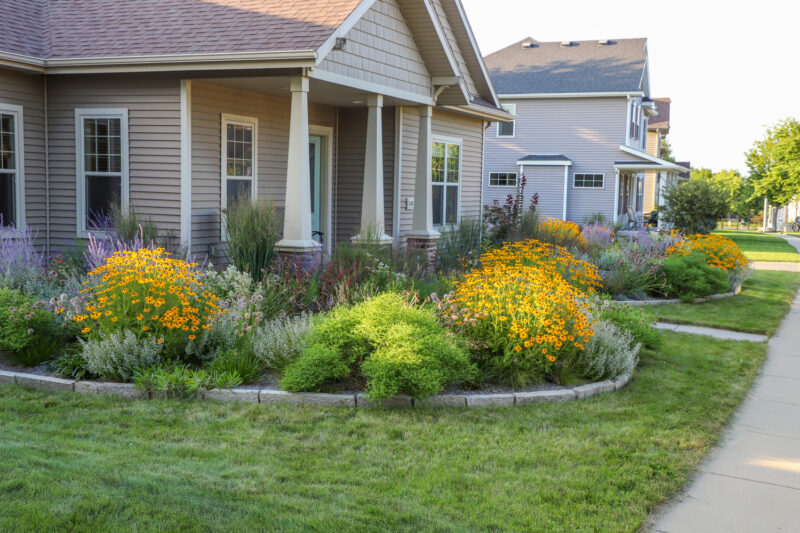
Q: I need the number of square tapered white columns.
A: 3